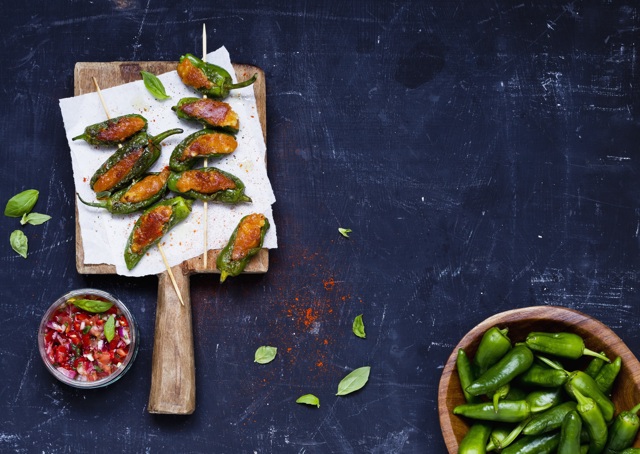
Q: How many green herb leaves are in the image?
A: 11